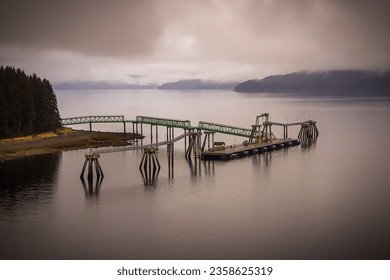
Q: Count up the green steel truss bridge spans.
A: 3